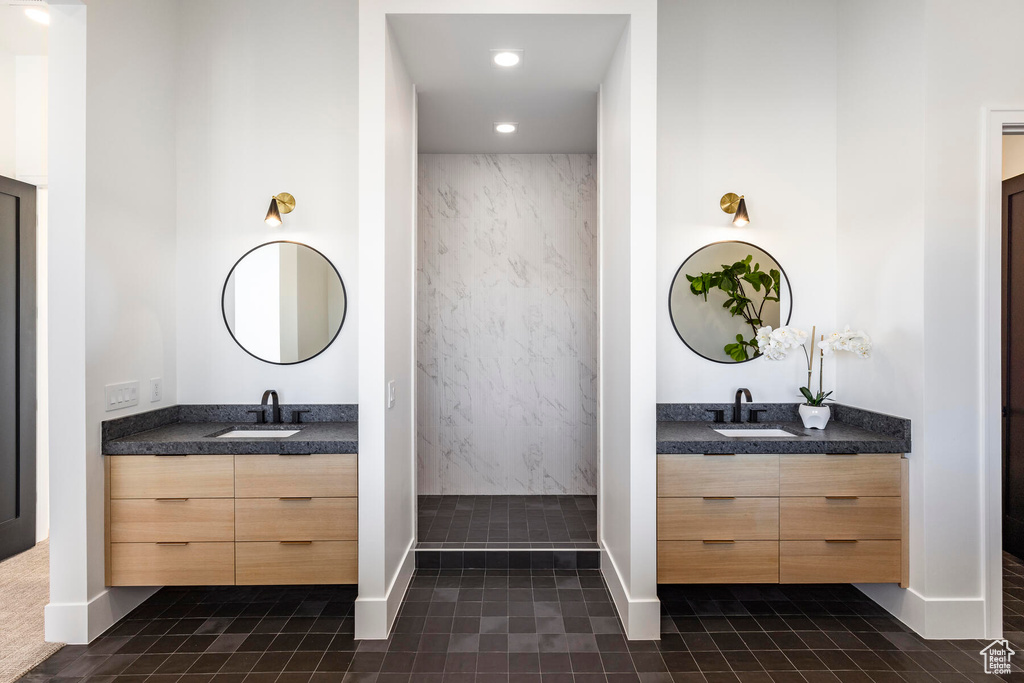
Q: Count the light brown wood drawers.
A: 12